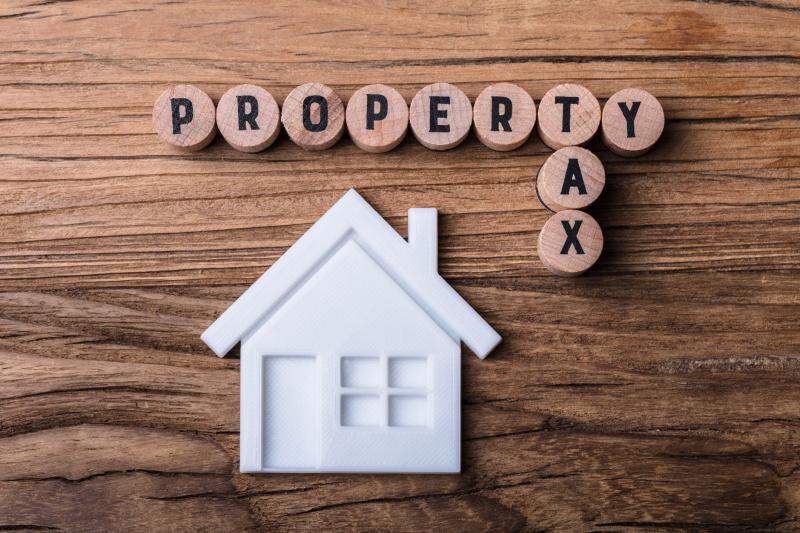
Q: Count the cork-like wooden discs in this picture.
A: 10